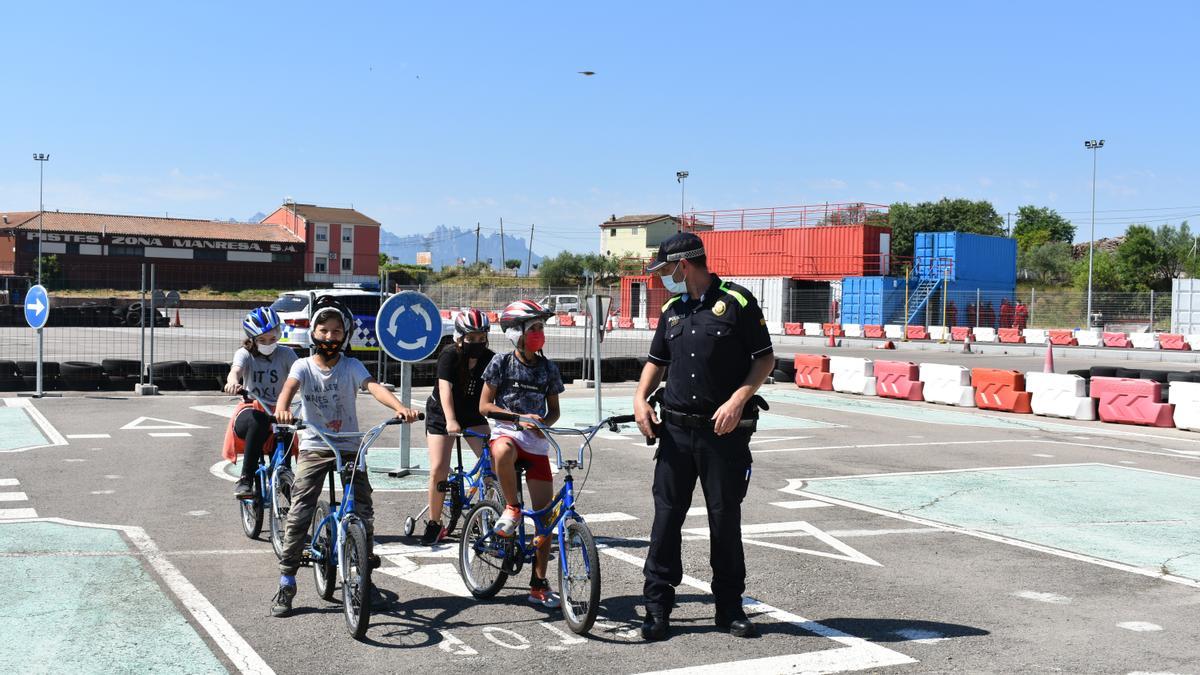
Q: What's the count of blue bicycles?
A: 4